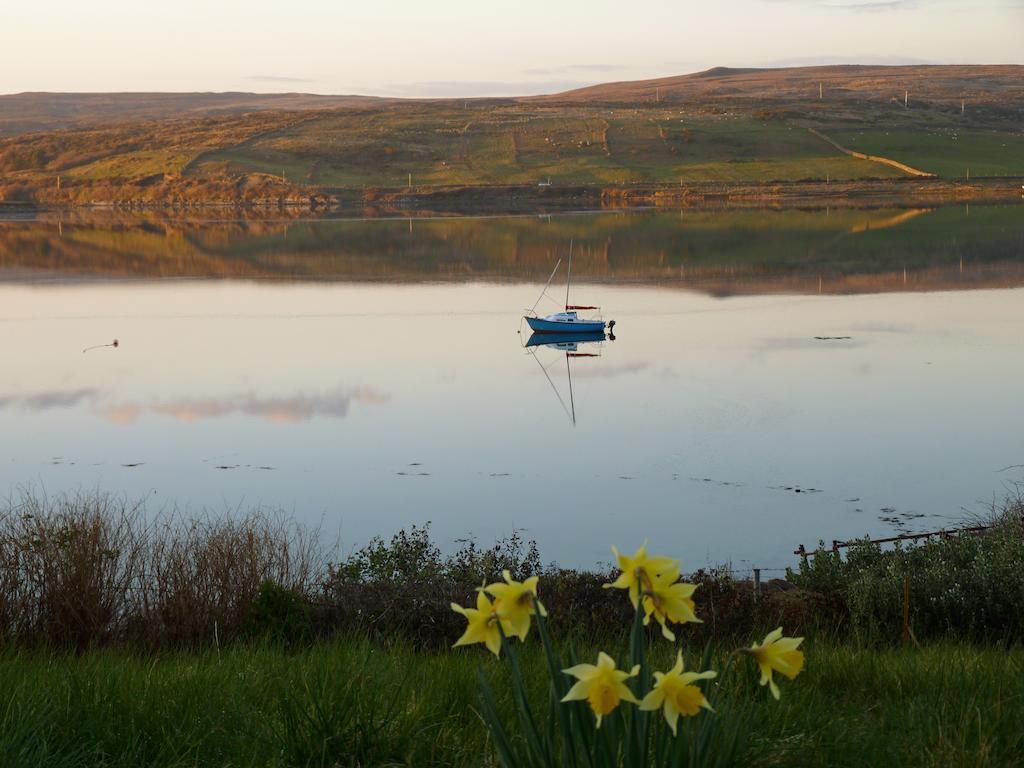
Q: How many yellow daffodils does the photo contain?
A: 7